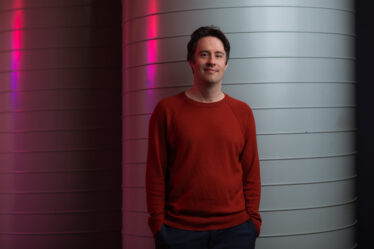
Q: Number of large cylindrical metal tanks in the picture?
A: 2